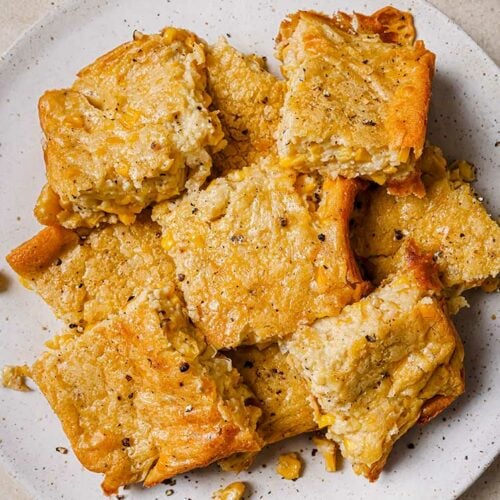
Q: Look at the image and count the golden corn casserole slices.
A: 9